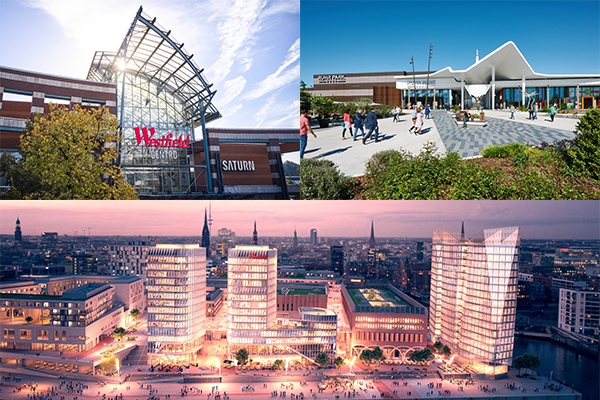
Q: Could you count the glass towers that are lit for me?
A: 3